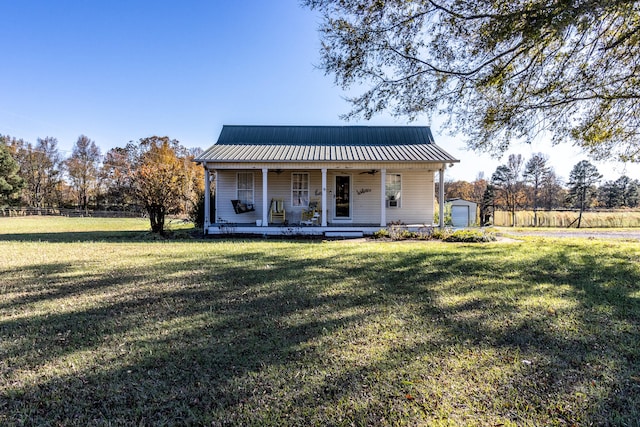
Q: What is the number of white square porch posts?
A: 5